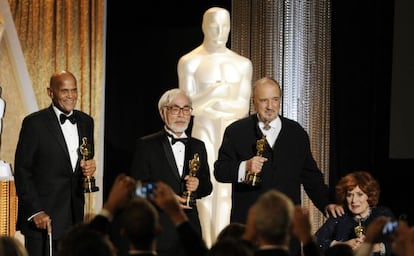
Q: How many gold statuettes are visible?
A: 4